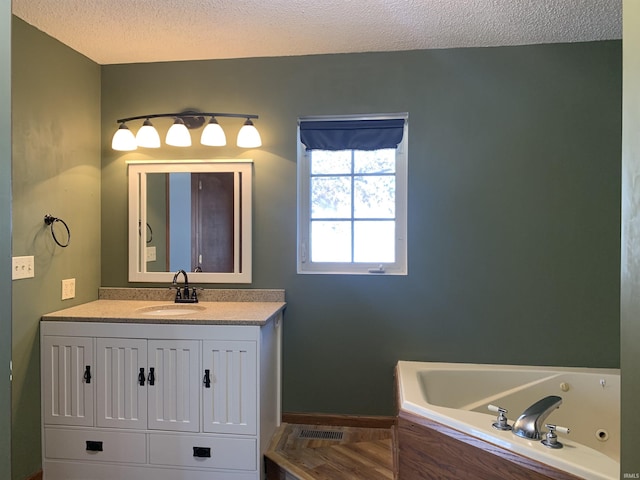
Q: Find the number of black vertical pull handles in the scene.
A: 4